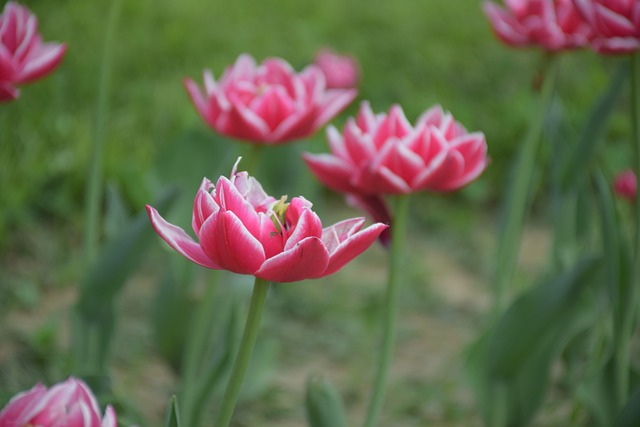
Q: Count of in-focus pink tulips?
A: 1